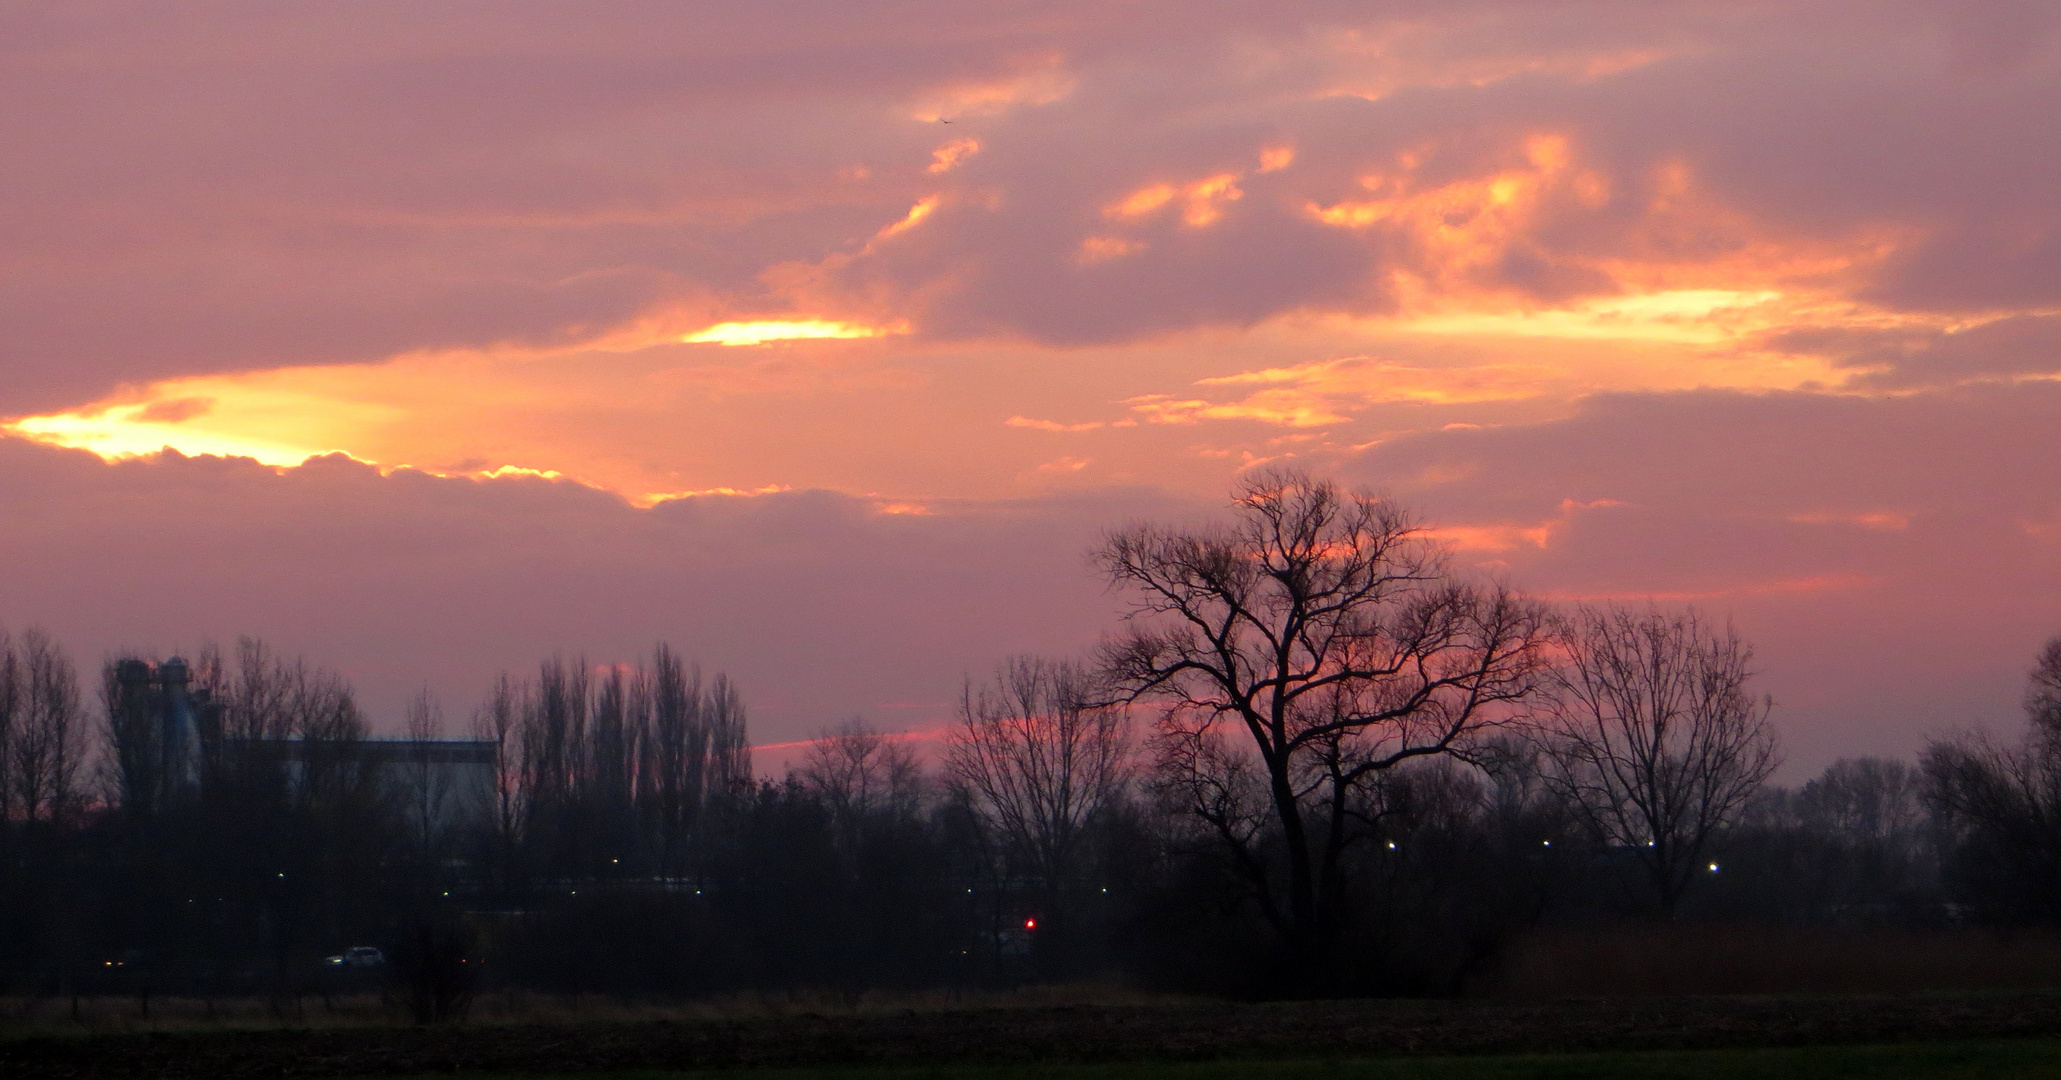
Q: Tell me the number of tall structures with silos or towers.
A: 2